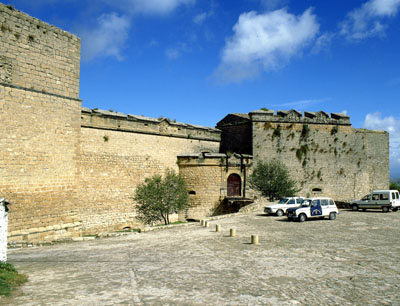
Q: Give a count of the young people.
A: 0